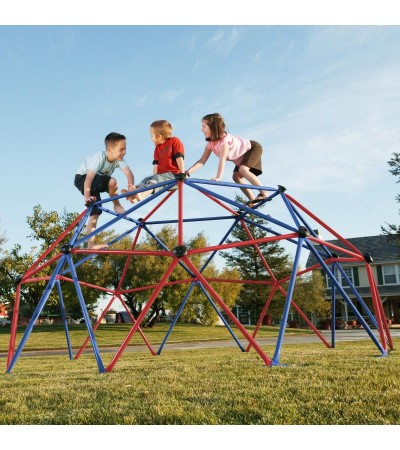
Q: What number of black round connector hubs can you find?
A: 11